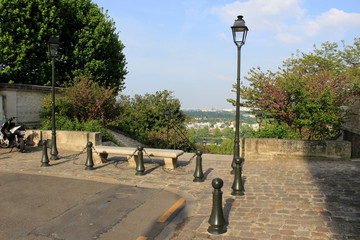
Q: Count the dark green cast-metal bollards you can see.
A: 6